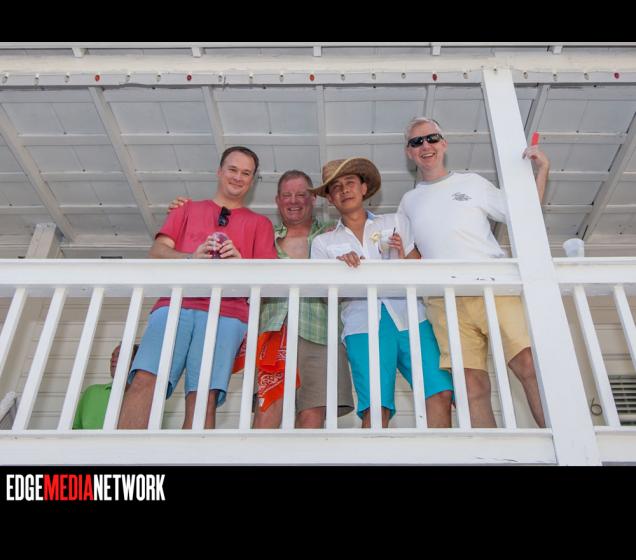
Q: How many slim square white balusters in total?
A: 15